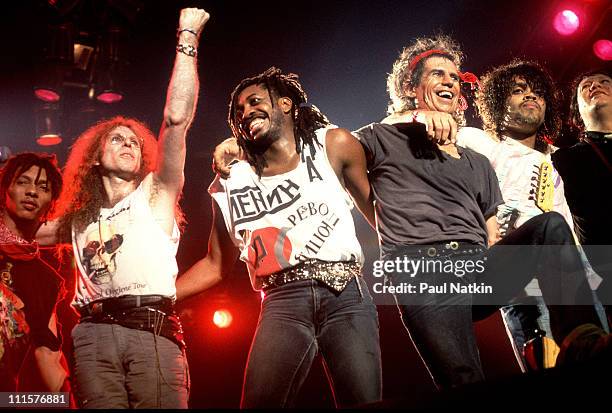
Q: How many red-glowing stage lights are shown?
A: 6